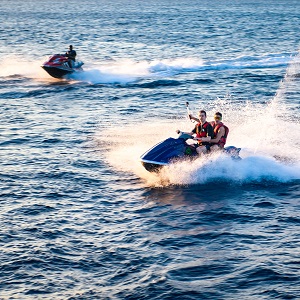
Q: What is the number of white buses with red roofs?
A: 0